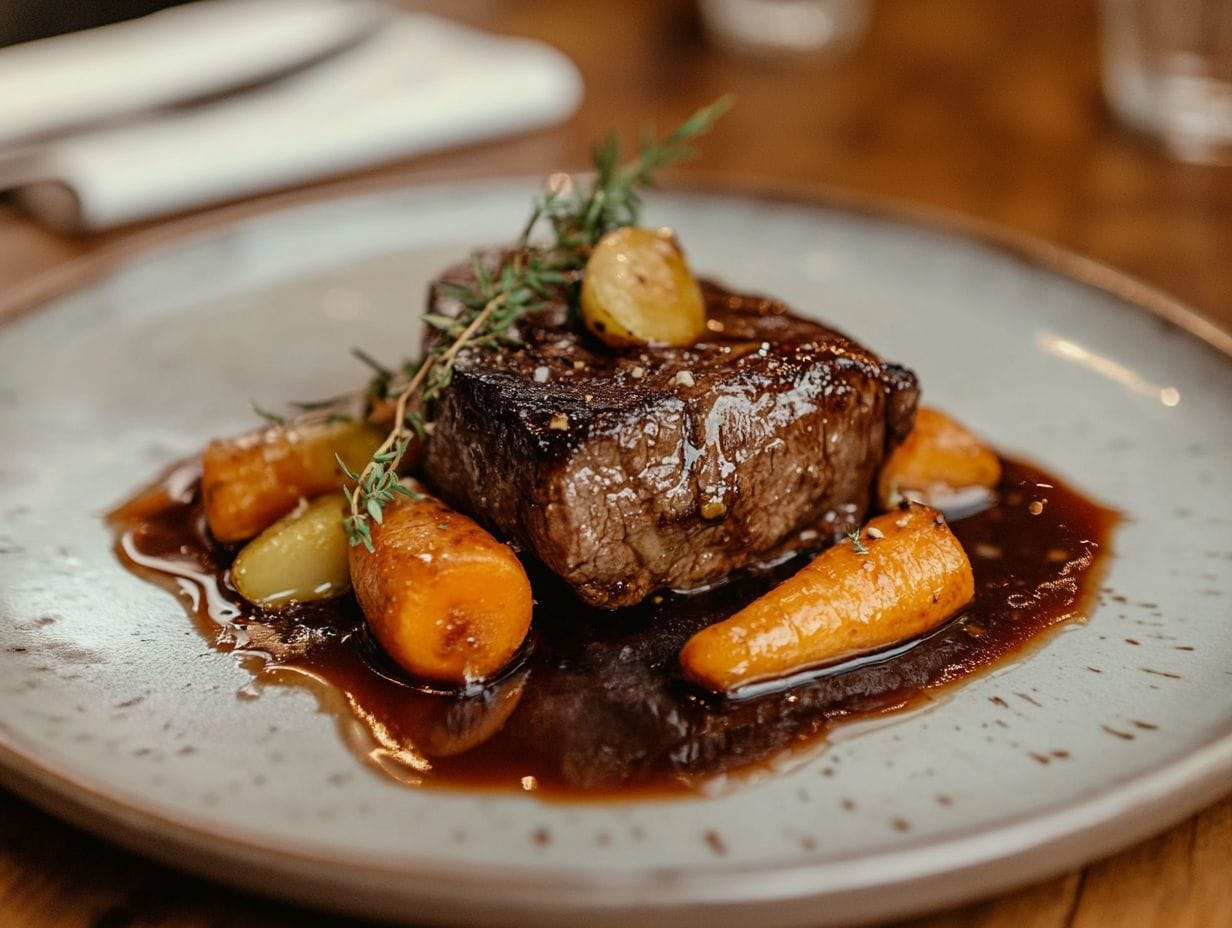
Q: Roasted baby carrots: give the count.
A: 4